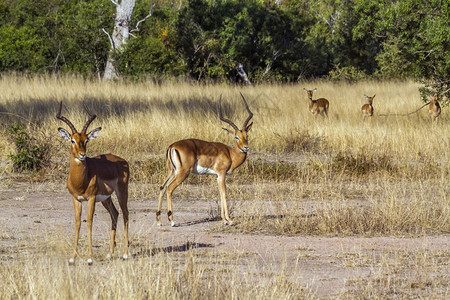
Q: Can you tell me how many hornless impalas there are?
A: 3